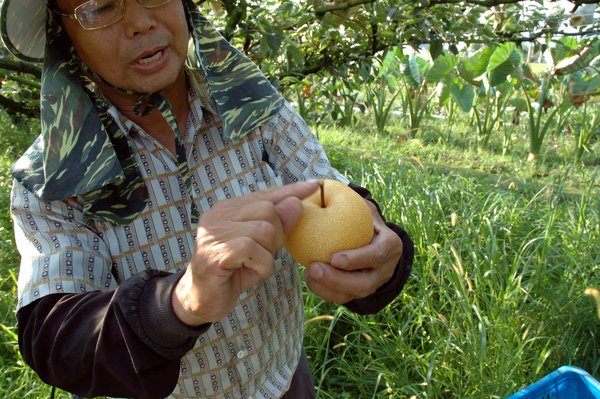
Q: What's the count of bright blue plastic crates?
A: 1